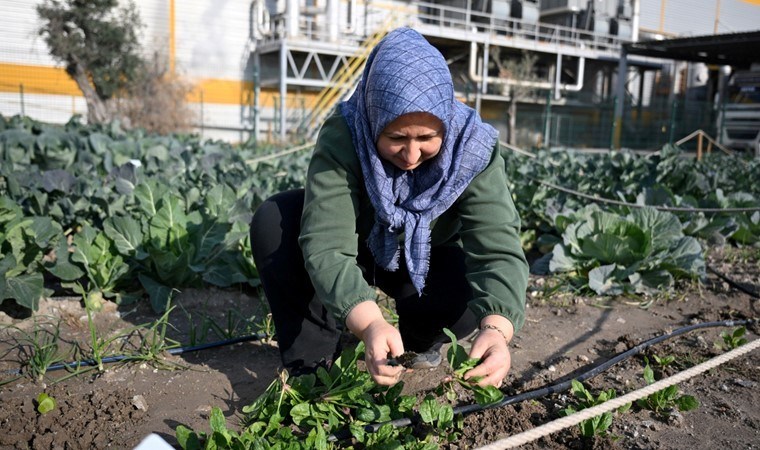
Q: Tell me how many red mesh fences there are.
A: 0